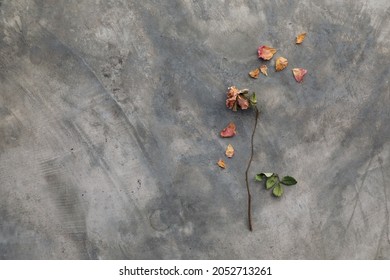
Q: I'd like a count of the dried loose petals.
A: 9